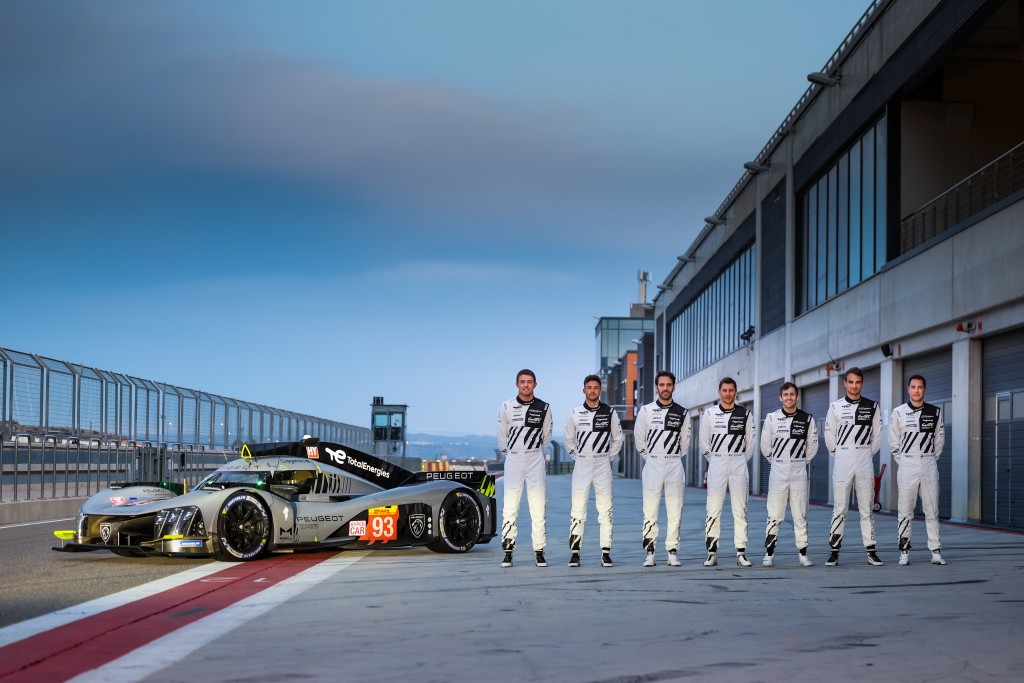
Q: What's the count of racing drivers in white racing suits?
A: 7